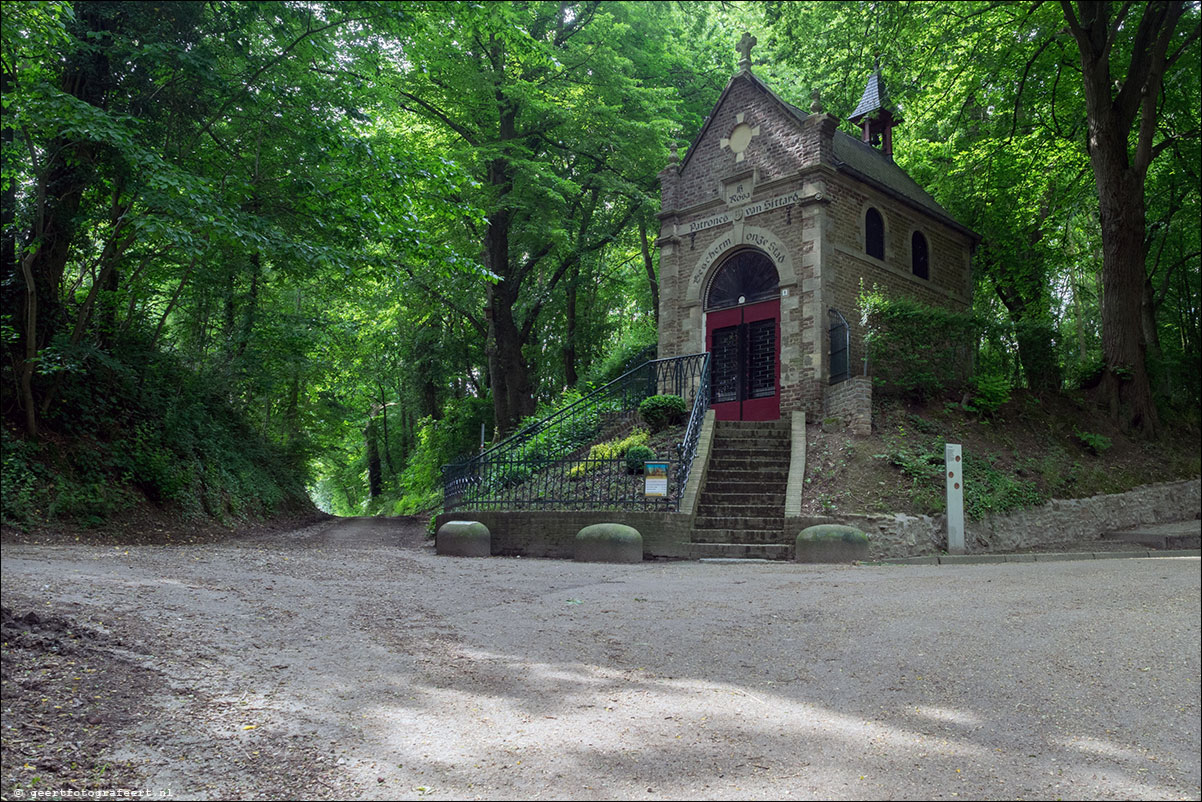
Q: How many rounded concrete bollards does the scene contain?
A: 3